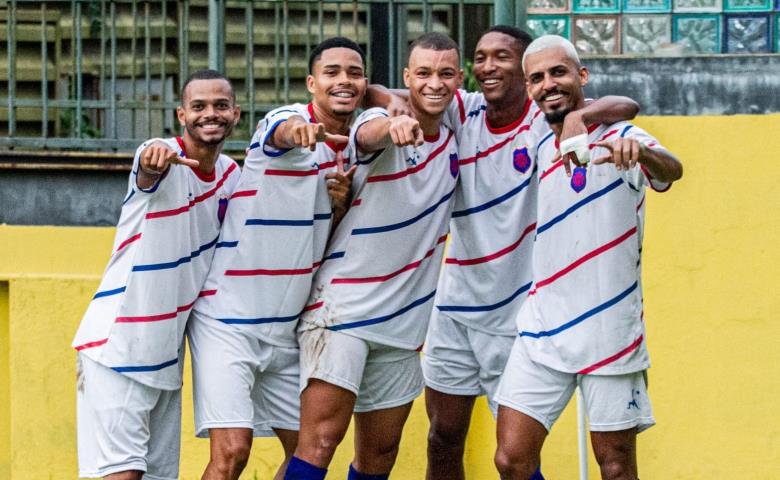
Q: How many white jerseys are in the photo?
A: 5